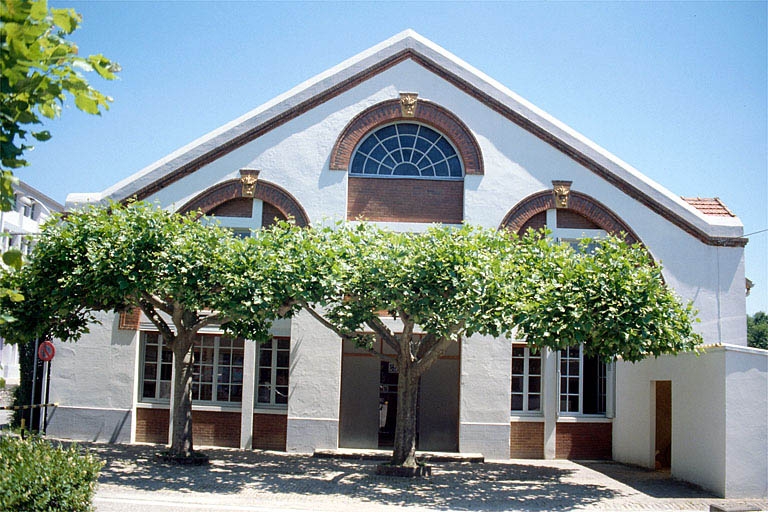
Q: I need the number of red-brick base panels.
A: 5